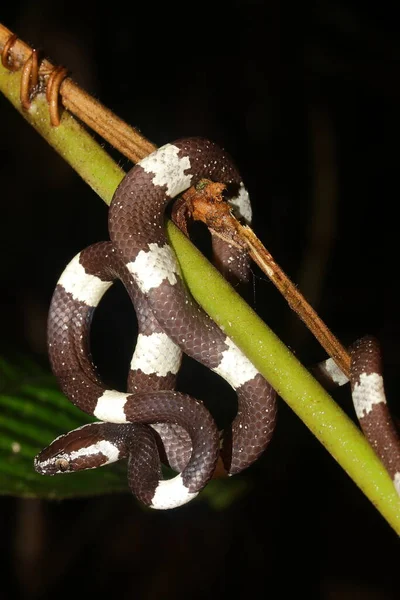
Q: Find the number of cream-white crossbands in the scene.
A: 11